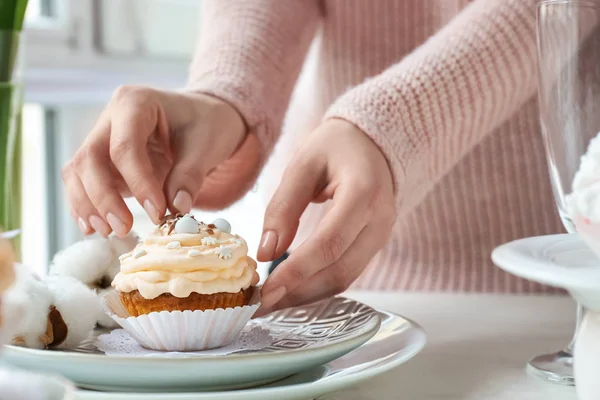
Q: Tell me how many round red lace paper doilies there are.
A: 0